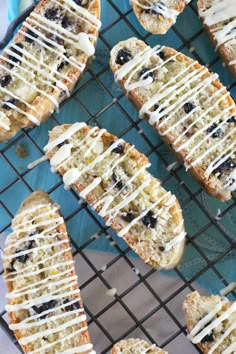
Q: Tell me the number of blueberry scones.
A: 8